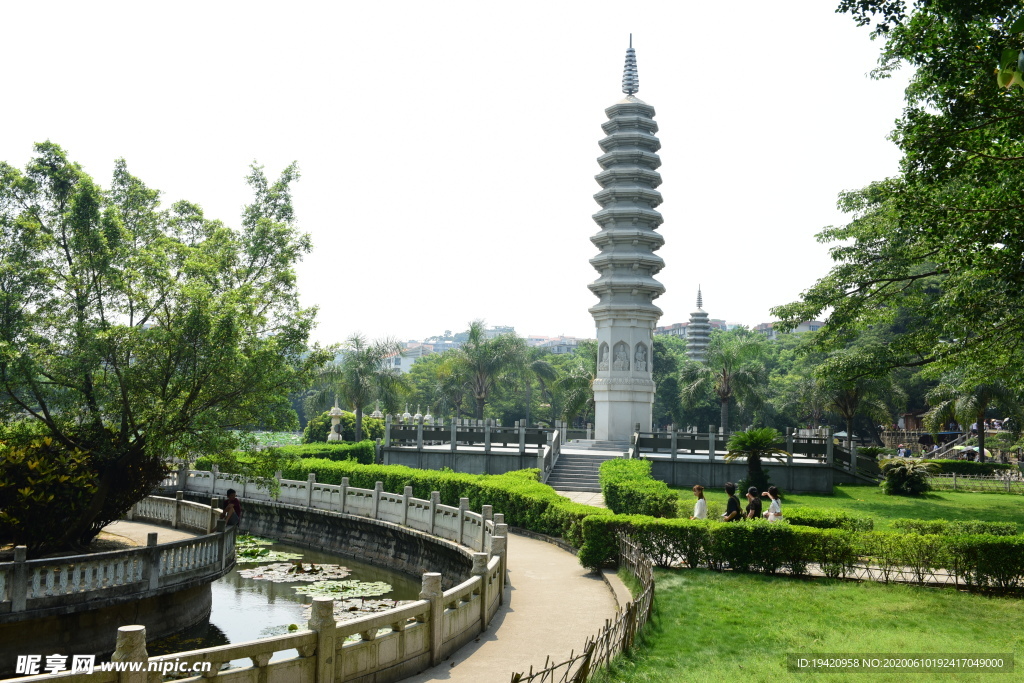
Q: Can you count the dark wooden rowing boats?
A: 0